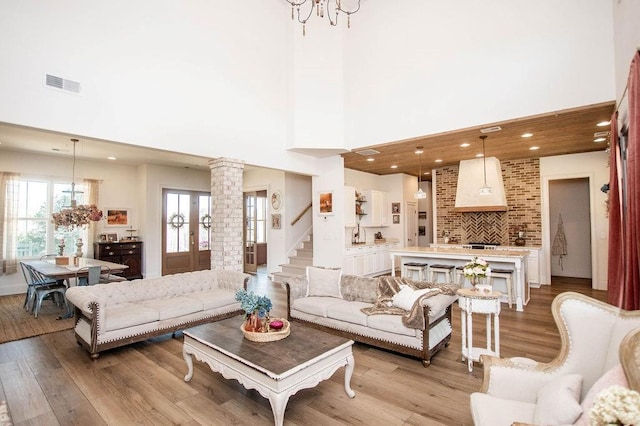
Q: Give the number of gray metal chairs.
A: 4